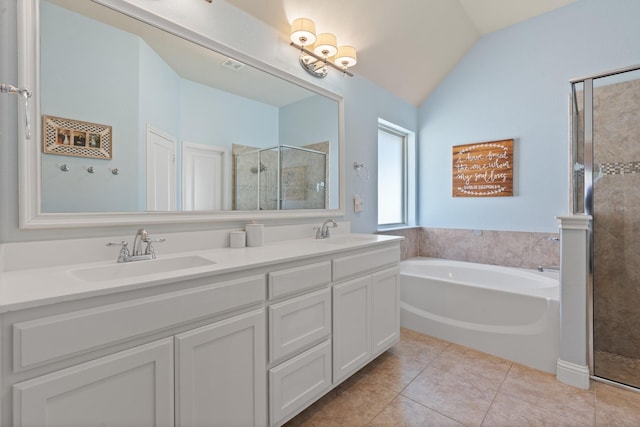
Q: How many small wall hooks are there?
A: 3